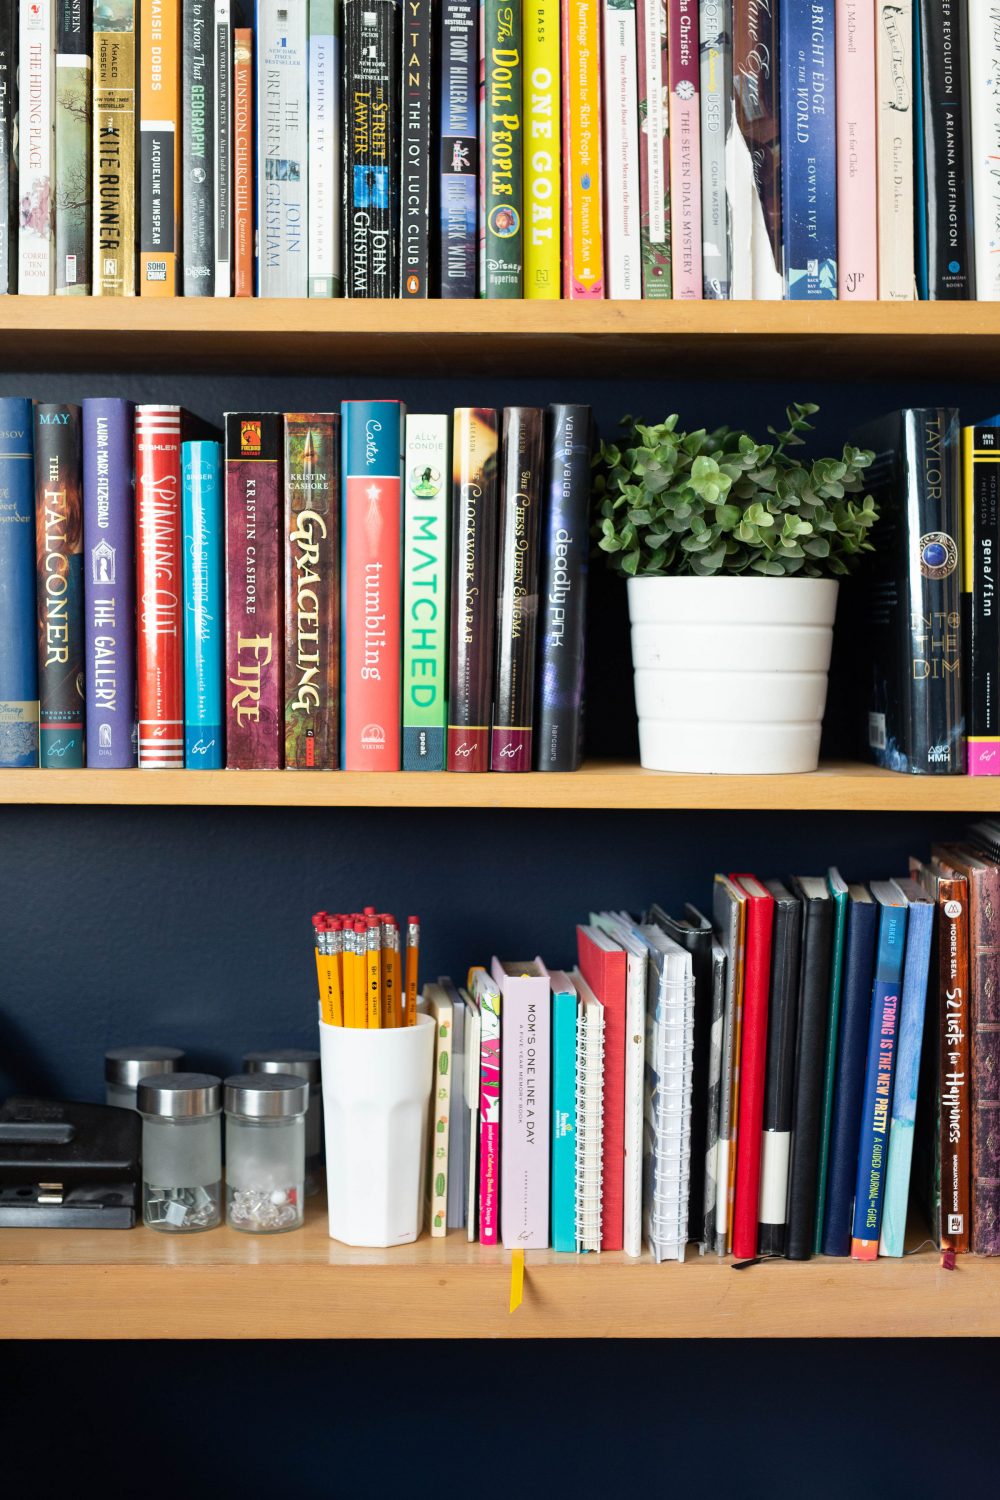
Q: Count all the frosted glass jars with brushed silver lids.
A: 4